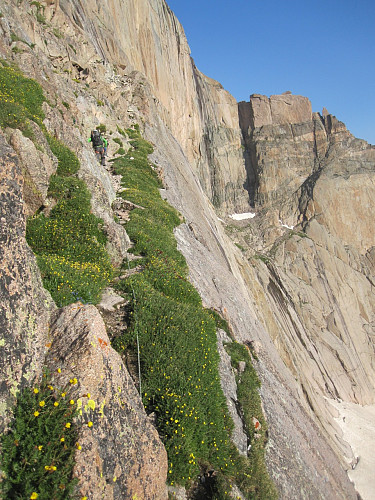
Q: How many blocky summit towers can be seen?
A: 1